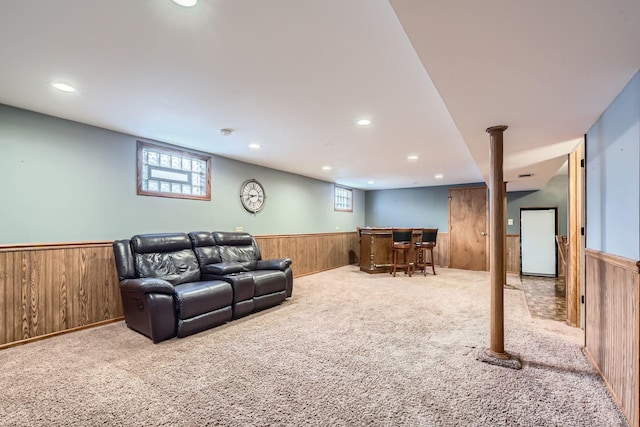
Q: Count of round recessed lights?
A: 8